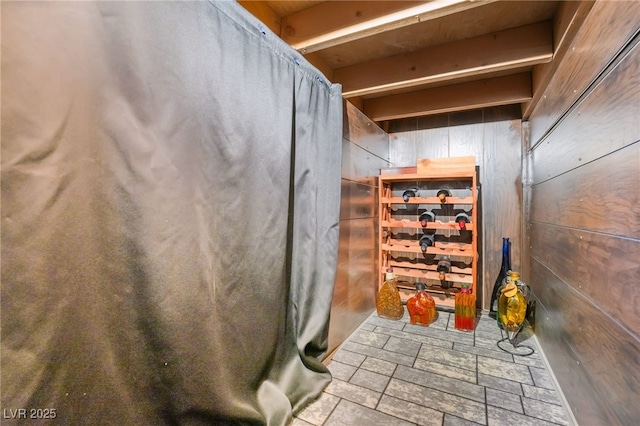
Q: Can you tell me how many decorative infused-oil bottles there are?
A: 4